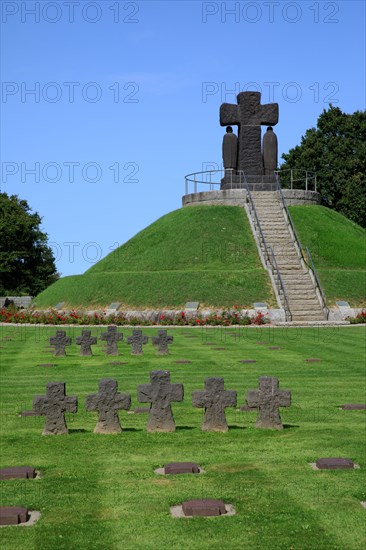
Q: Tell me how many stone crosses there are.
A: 11